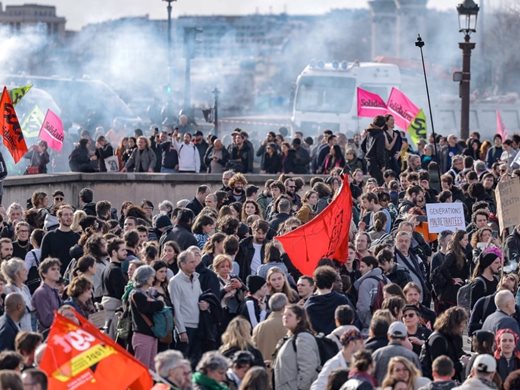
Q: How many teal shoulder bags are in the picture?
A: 1